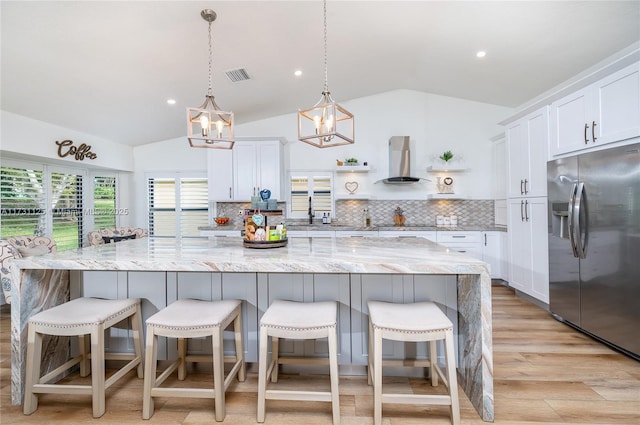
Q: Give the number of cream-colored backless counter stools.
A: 4